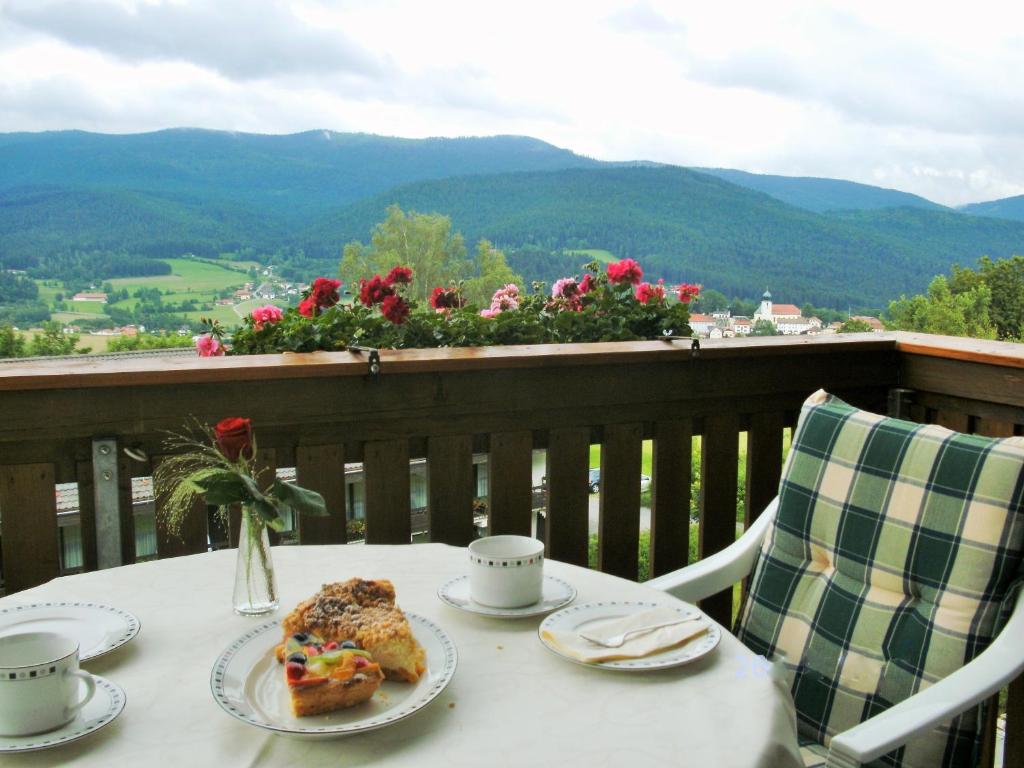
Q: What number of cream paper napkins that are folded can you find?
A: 1